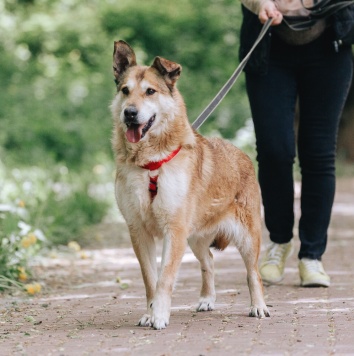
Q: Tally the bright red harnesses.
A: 1